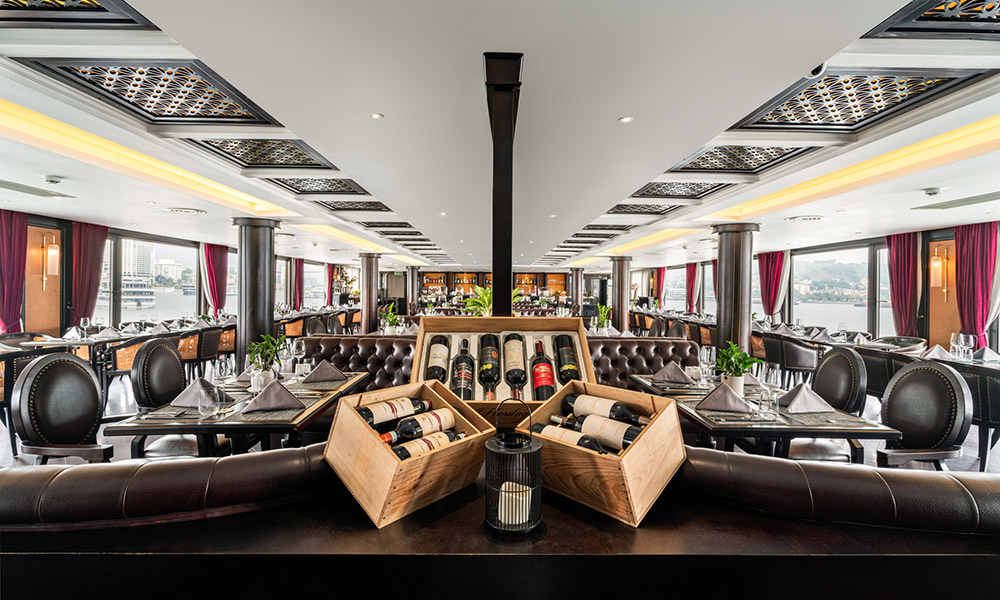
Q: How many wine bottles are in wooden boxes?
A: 12